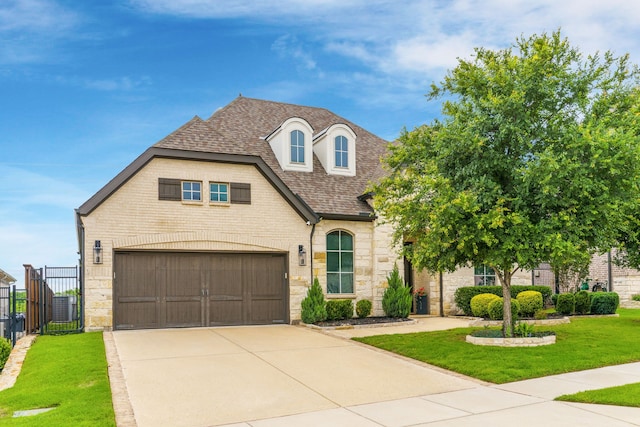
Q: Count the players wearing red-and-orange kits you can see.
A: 0